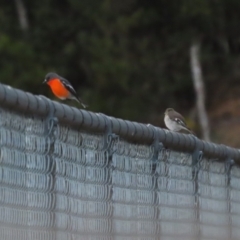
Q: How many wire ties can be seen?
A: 5